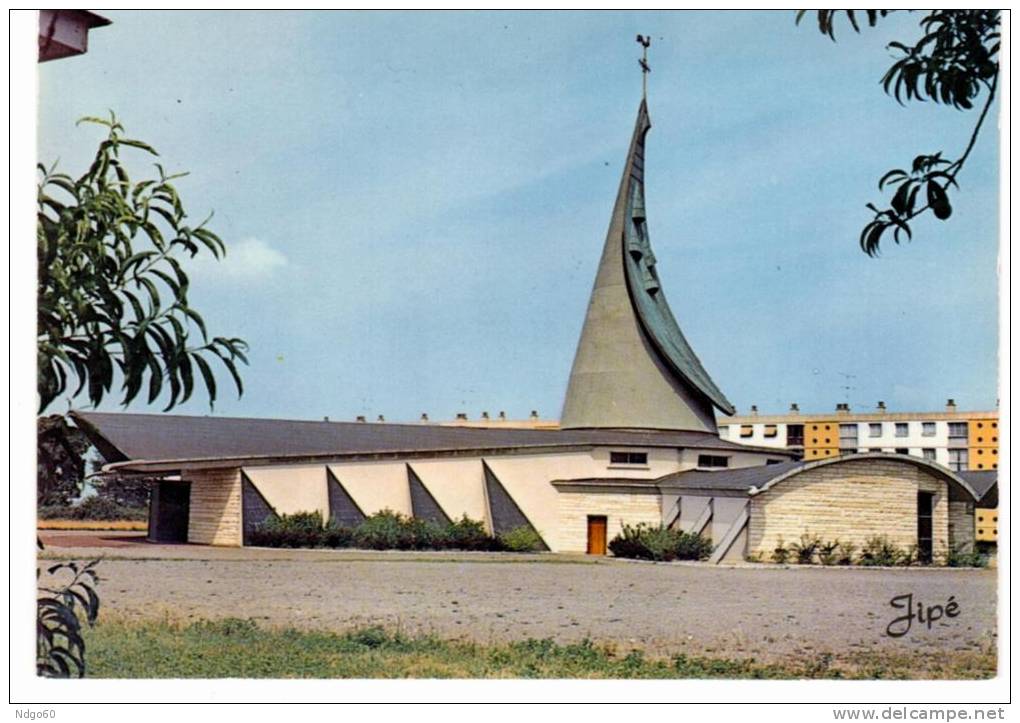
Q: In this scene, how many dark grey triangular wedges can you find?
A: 4